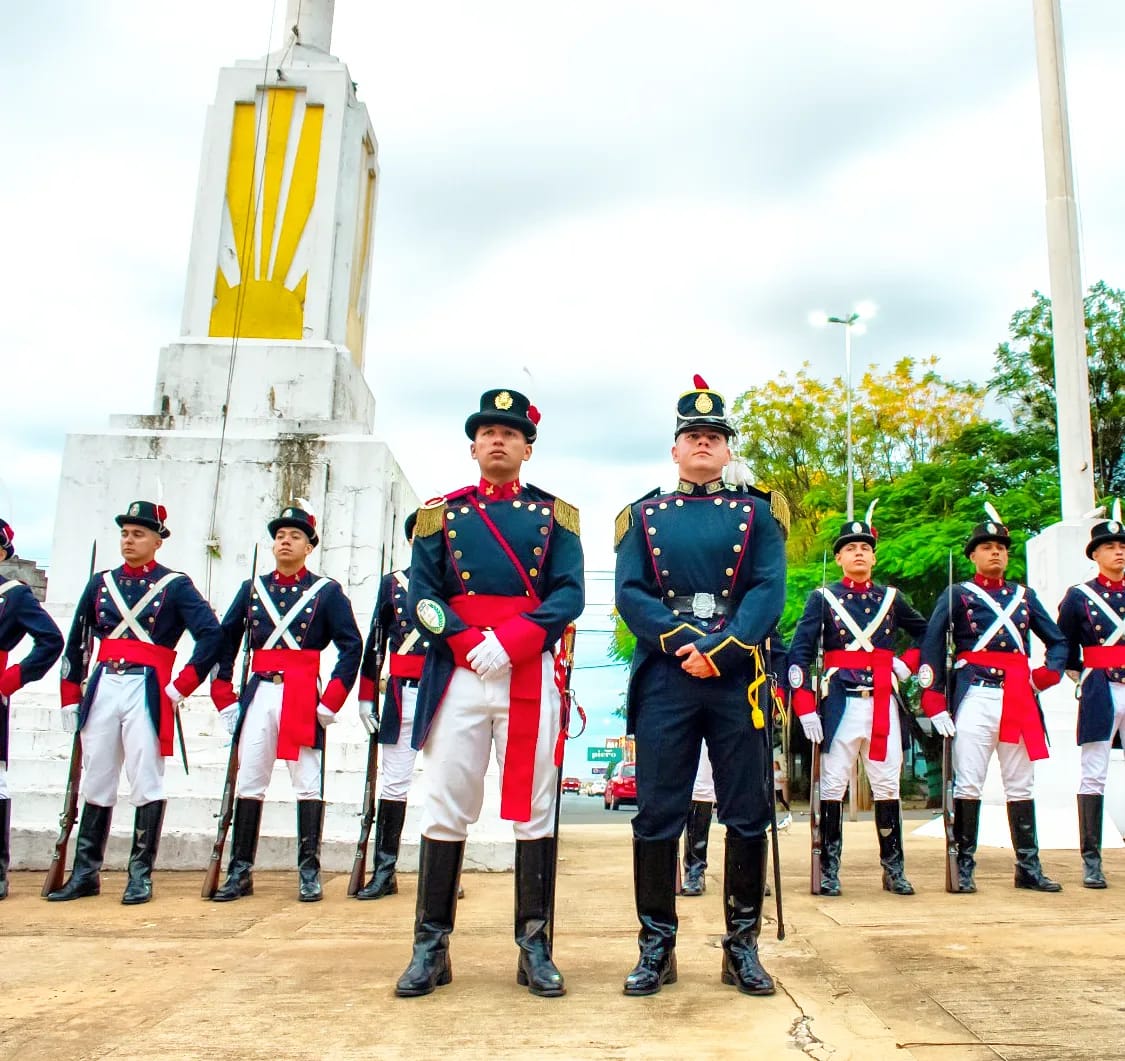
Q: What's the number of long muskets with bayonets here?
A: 5